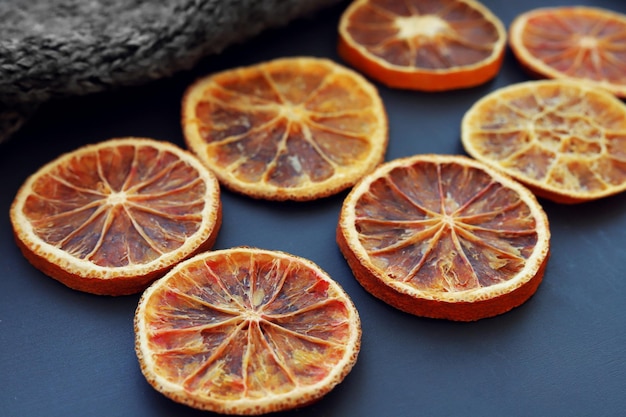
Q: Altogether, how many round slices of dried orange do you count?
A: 7